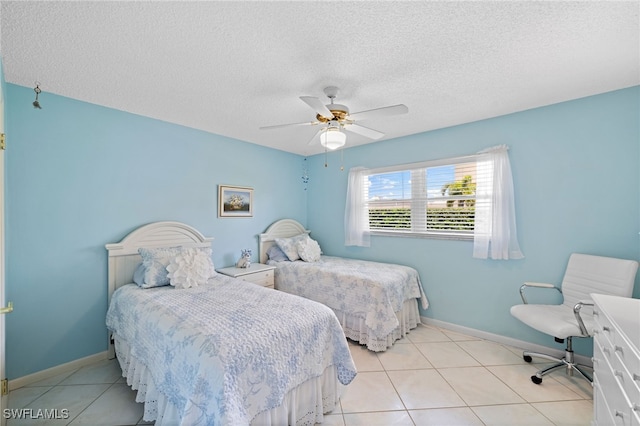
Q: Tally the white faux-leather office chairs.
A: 1